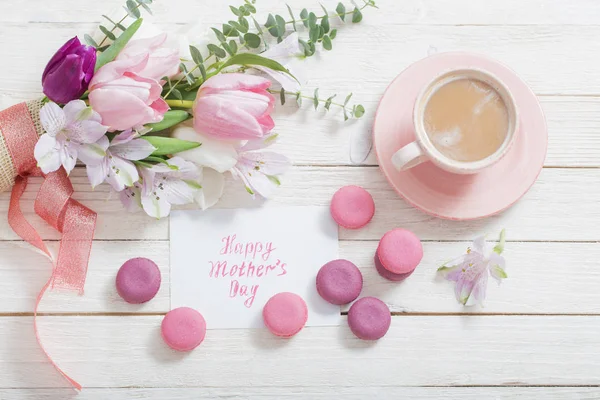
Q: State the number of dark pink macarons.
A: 4